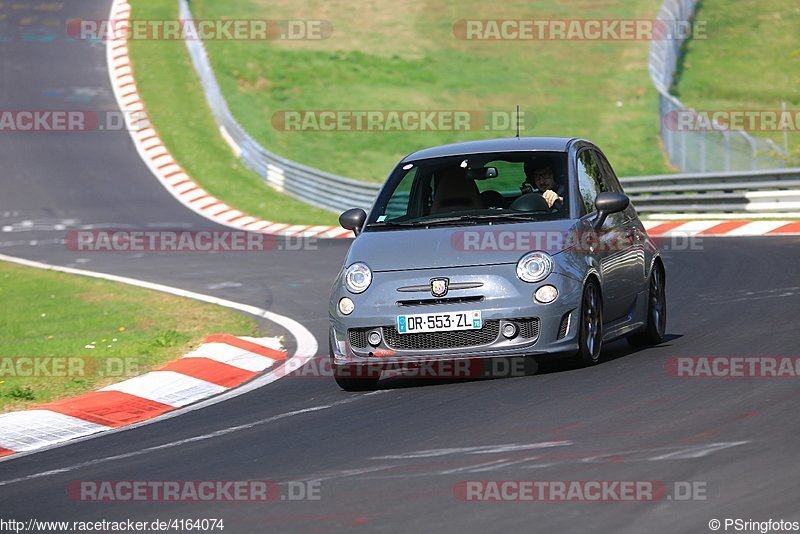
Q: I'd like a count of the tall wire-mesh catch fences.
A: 1